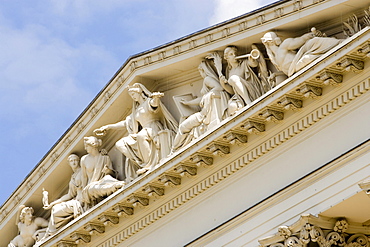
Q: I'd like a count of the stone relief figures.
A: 7